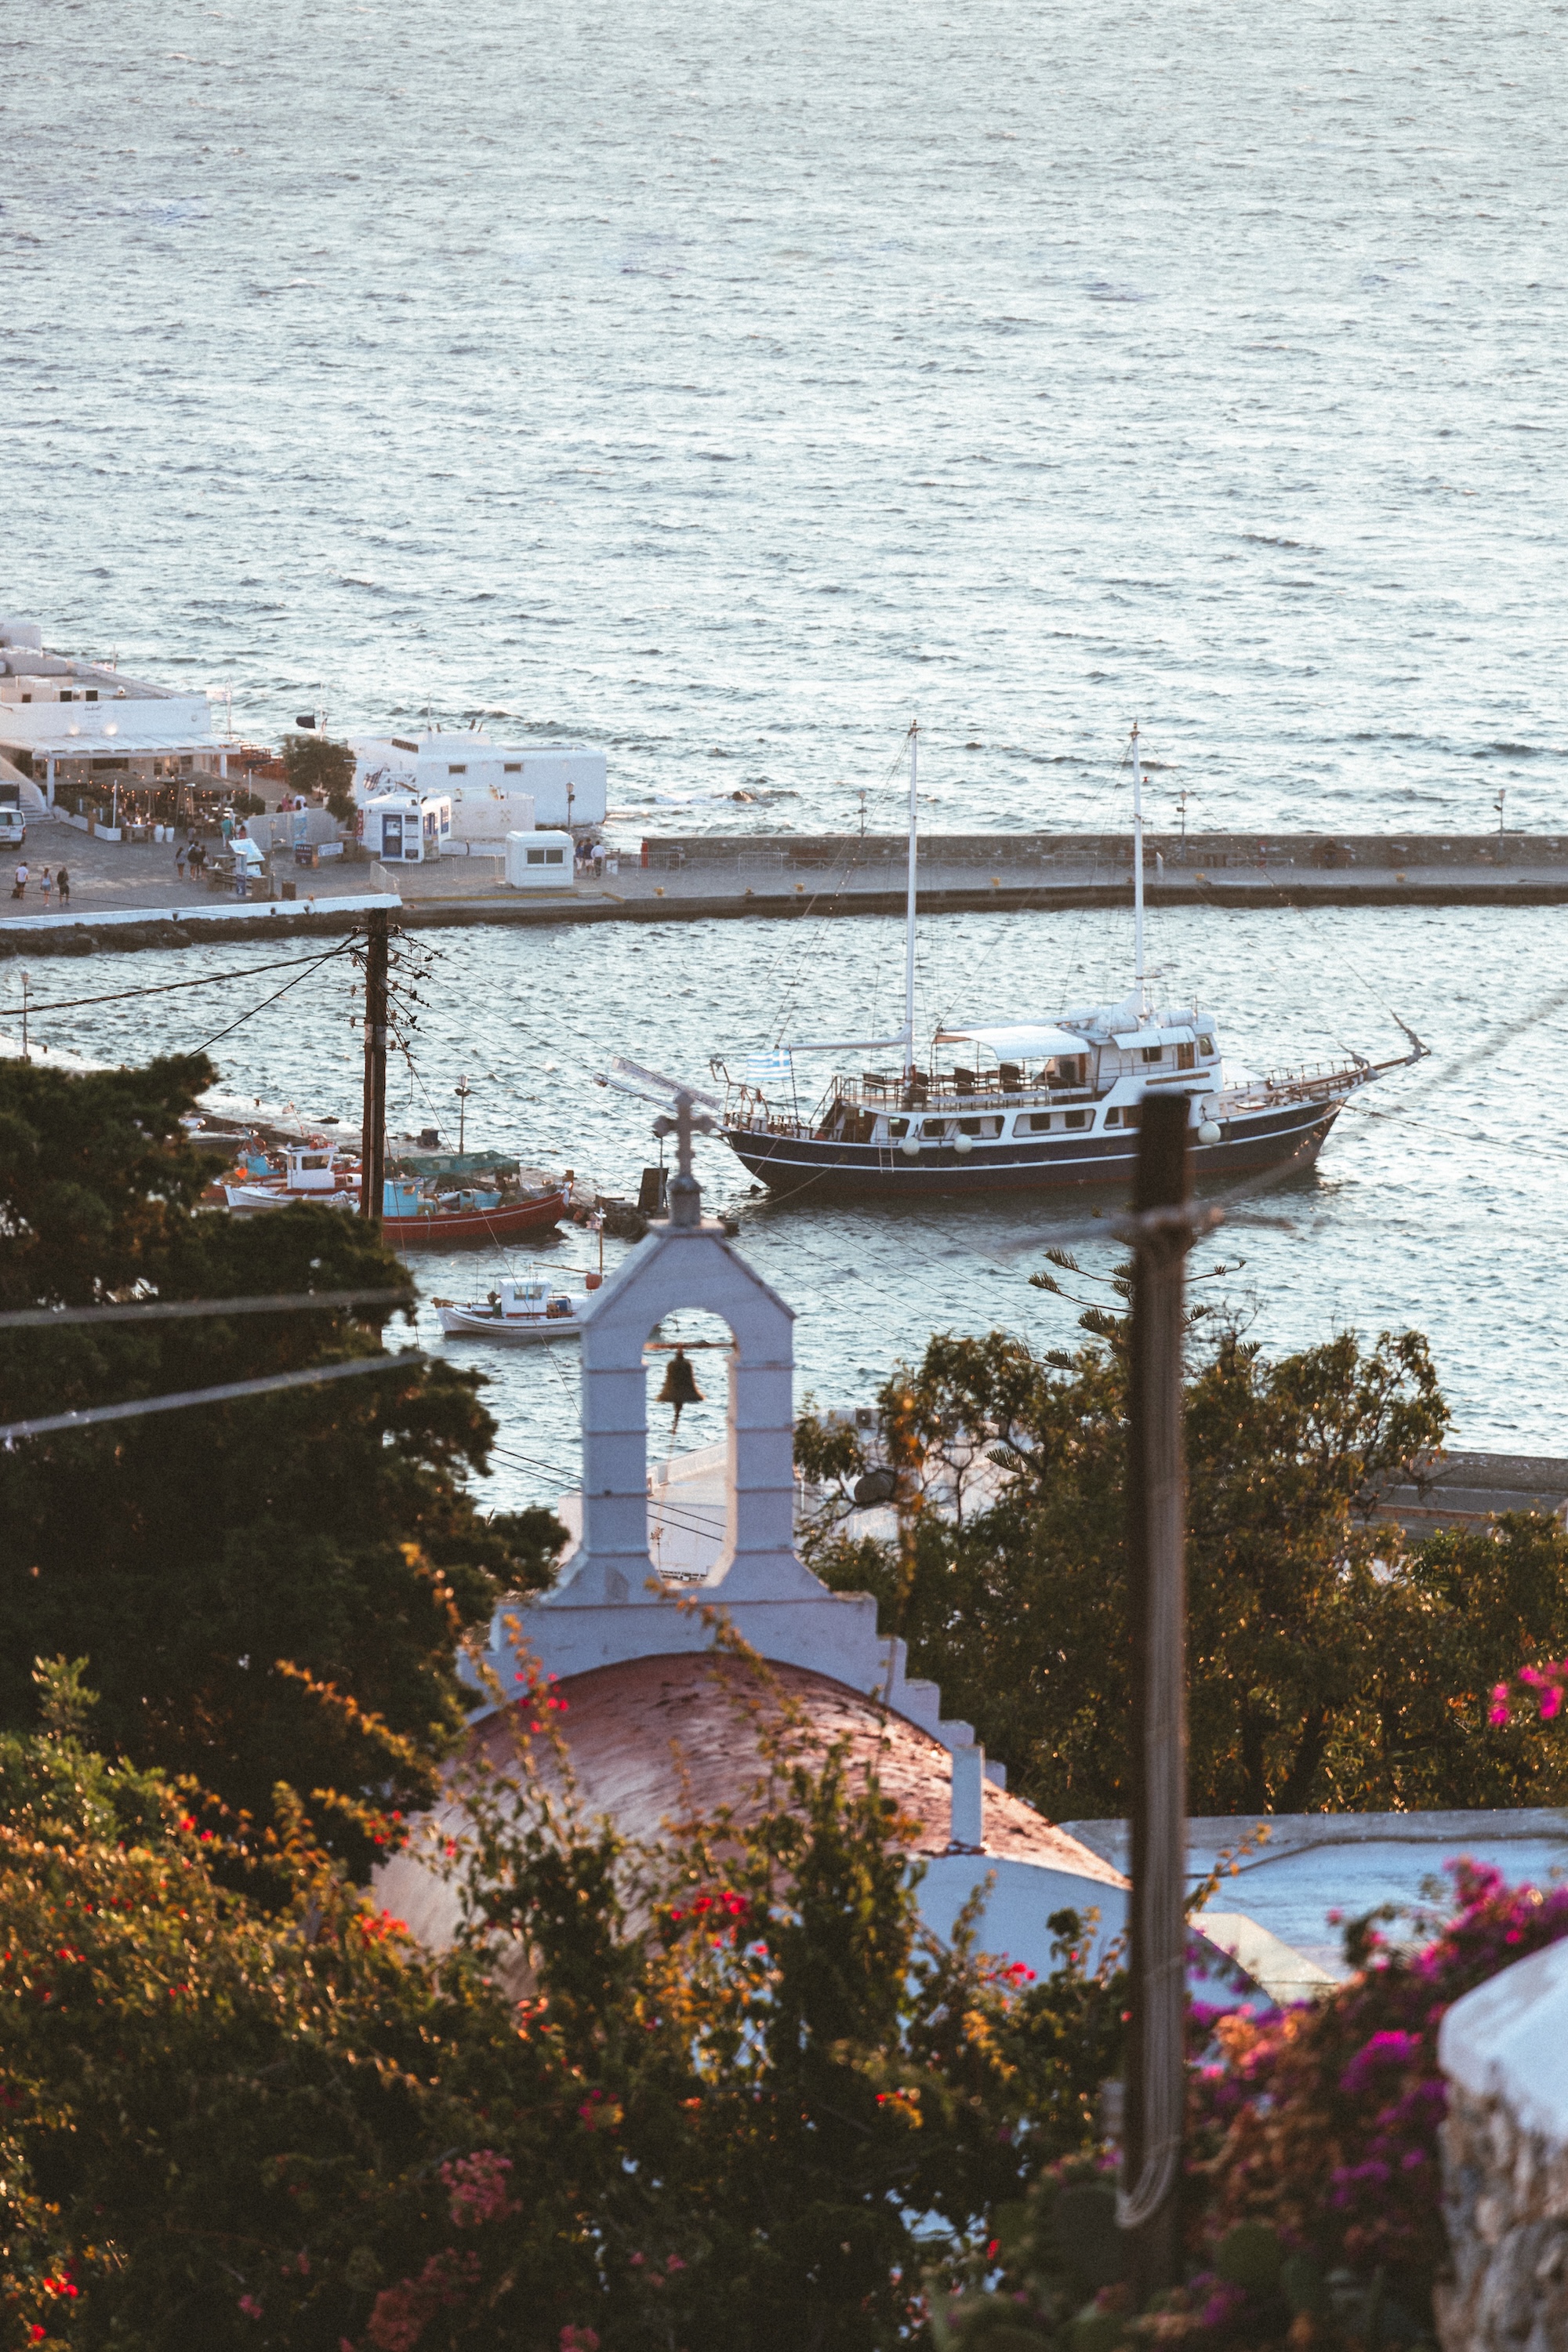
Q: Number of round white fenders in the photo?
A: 3